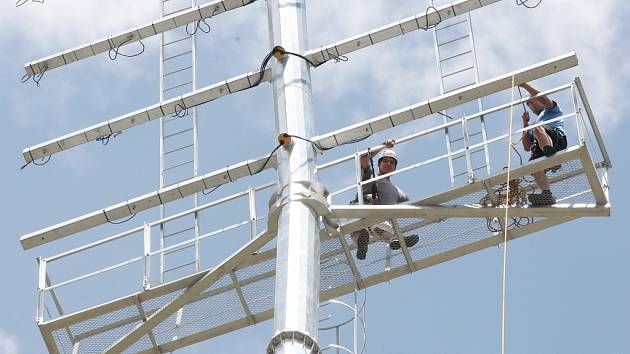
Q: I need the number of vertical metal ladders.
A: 2